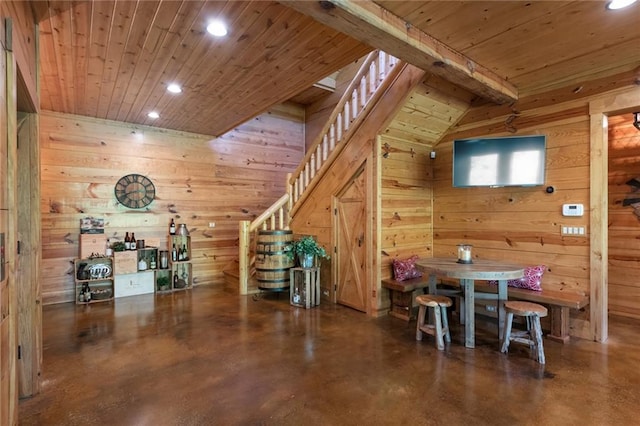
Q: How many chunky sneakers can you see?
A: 0